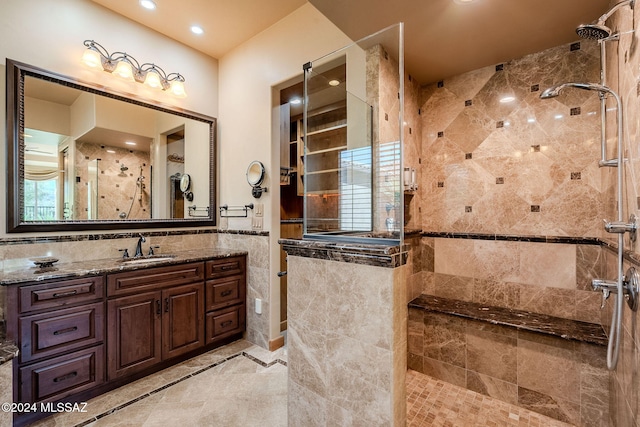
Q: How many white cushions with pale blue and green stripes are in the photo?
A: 0